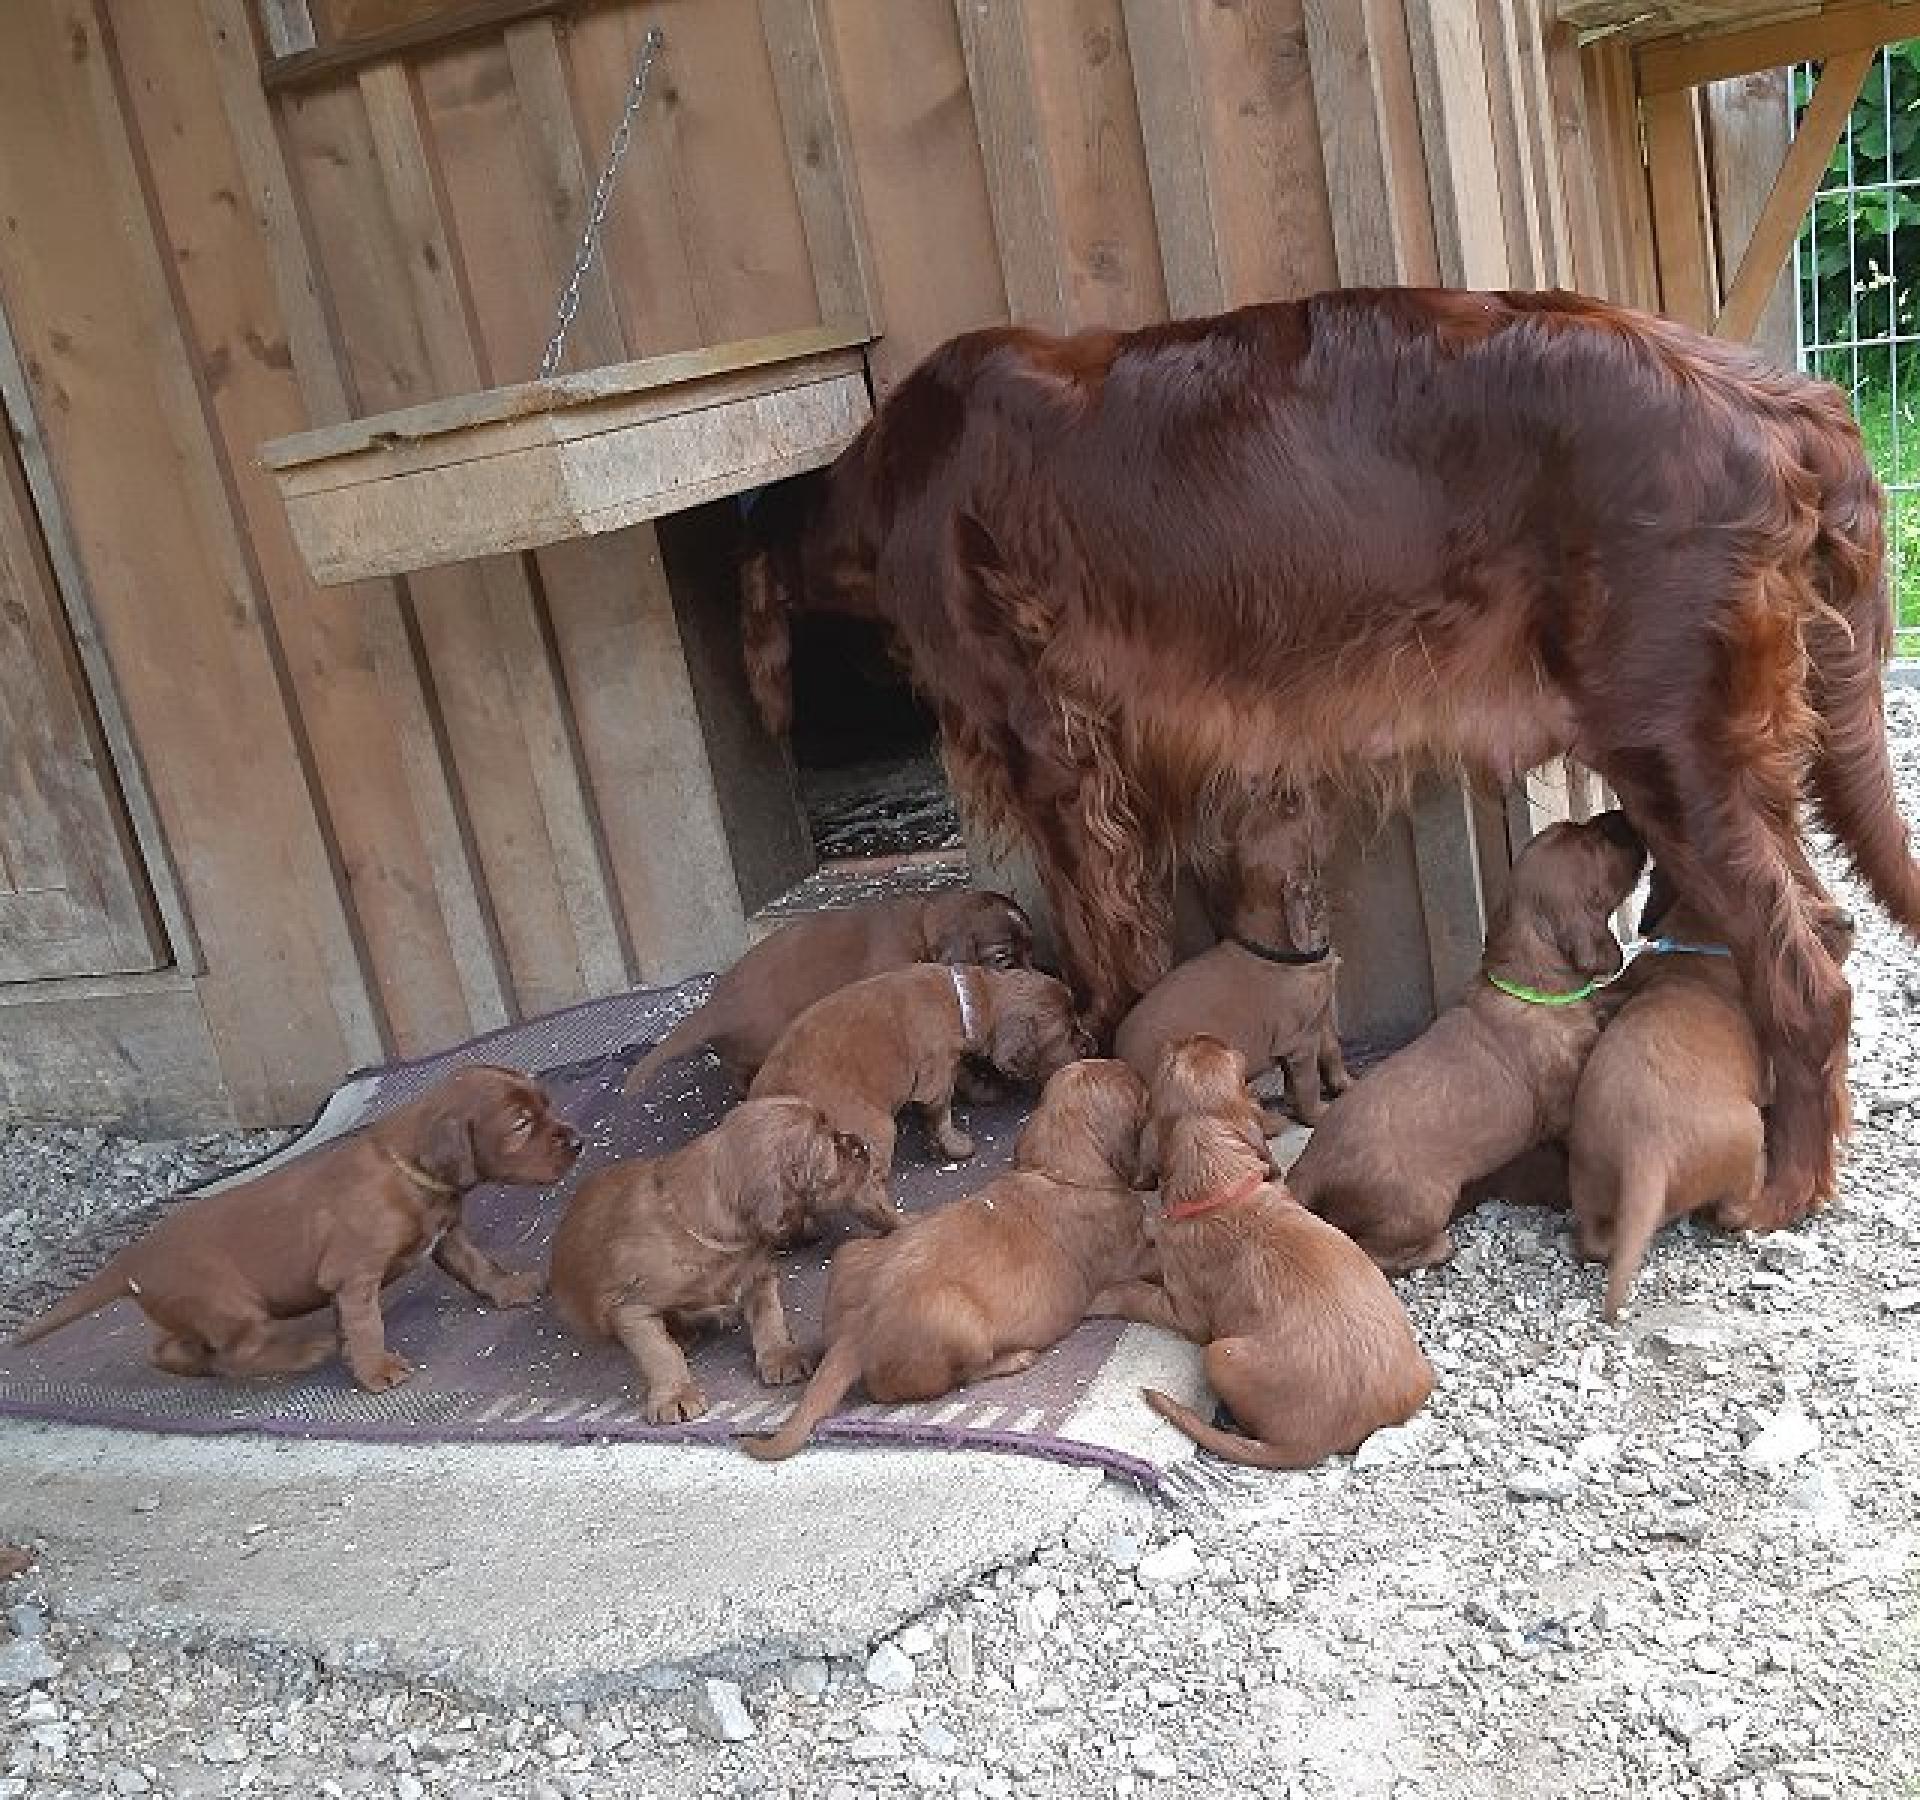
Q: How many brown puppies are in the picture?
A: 9